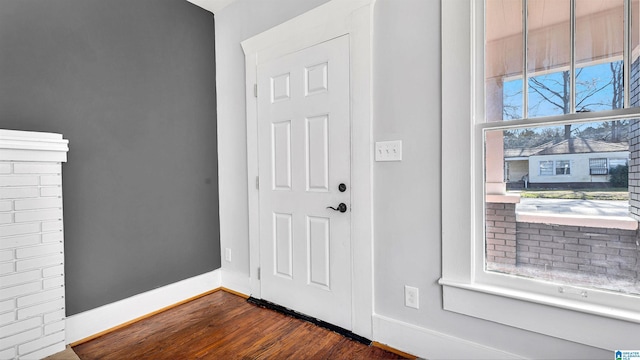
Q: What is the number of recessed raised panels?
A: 6